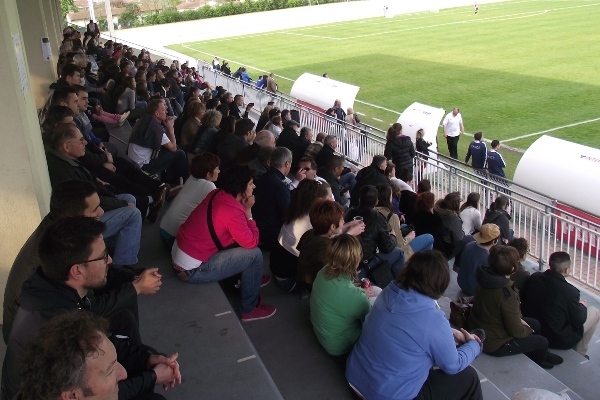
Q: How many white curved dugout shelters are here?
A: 3